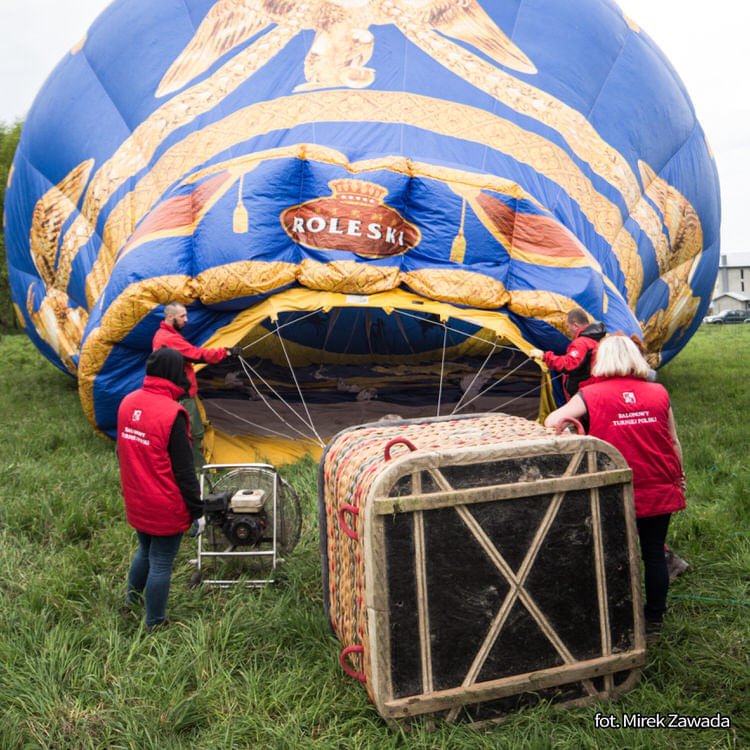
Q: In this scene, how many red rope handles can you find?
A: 4